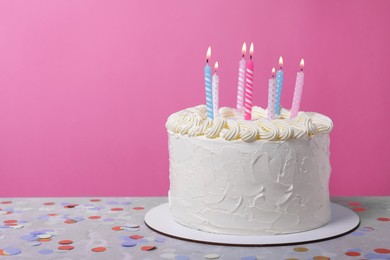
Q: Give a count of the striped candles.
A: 3